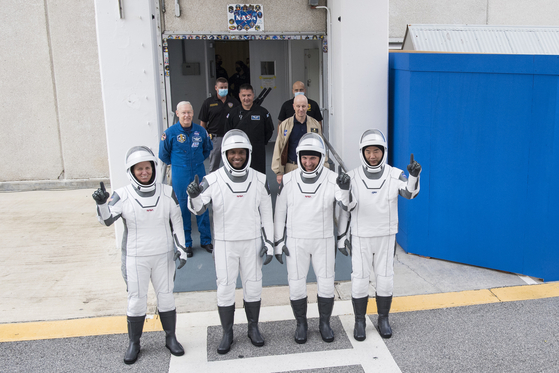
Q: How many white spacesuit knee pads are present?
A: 8